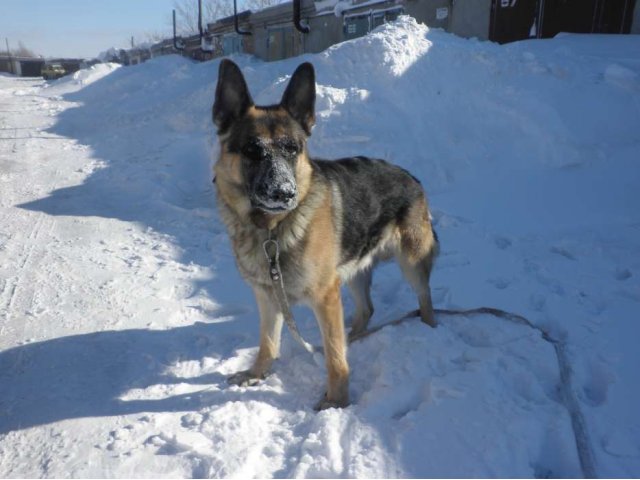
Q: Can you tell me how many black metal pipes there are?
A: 4